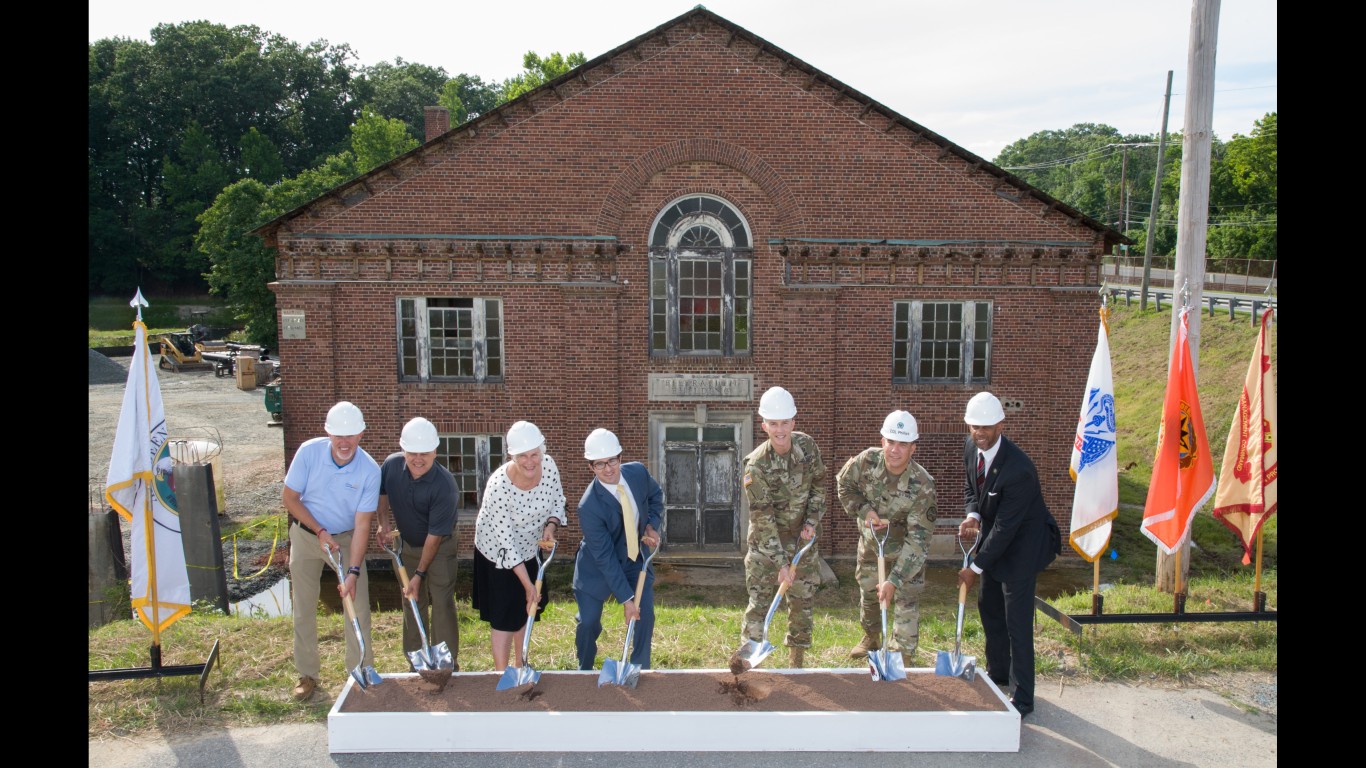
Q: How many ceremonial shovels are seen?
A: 7